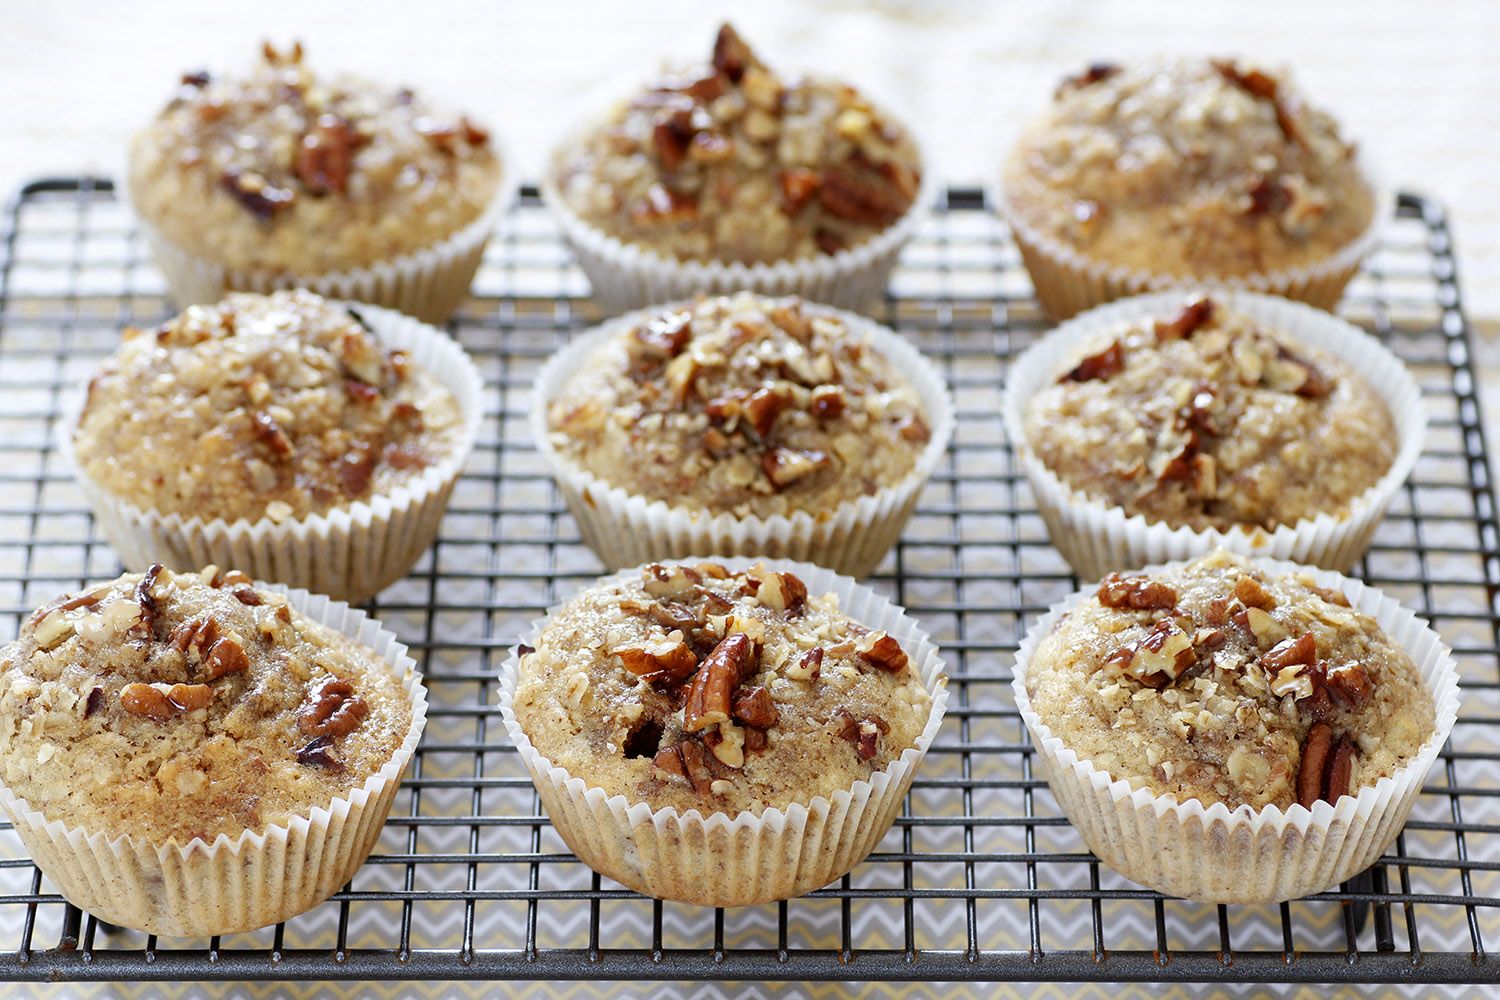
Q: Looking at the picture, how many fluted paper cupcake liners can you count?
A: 9